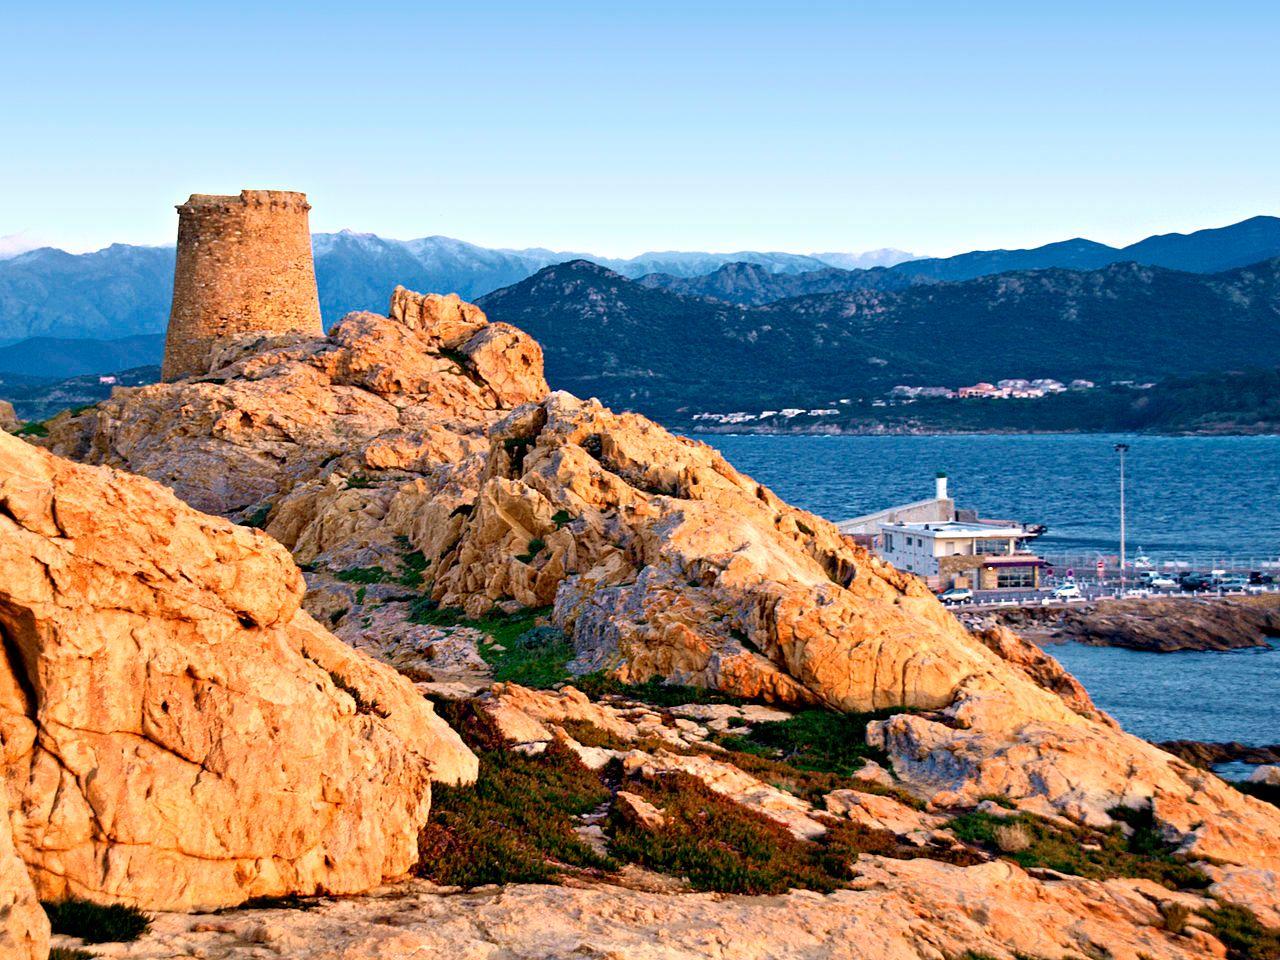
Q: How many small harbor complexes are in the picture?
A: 1